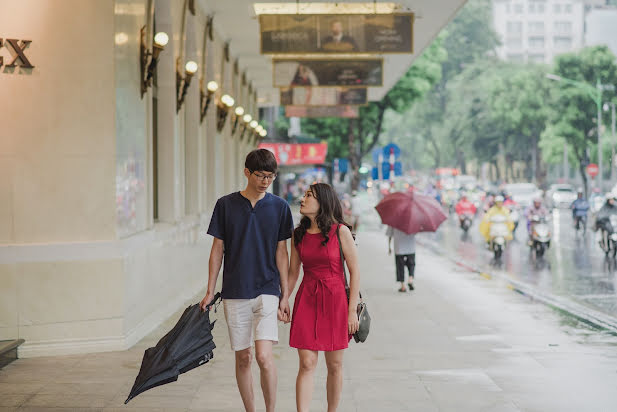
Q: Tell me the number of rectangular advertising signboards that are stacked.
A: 4